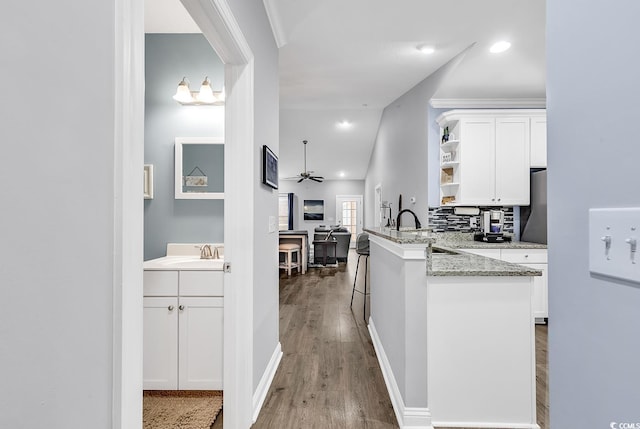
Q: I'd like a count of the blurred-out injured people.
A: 0